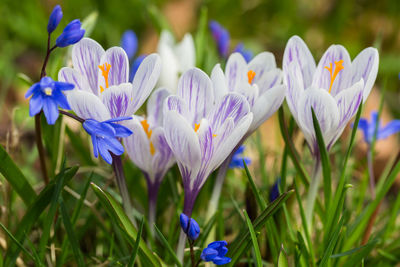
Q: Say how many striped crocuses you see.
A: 5